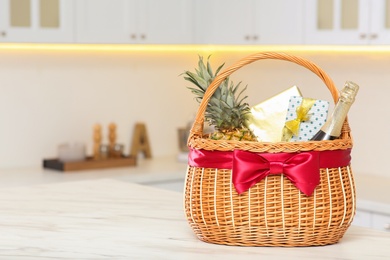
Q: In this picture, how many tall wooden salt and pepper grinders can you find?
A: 2